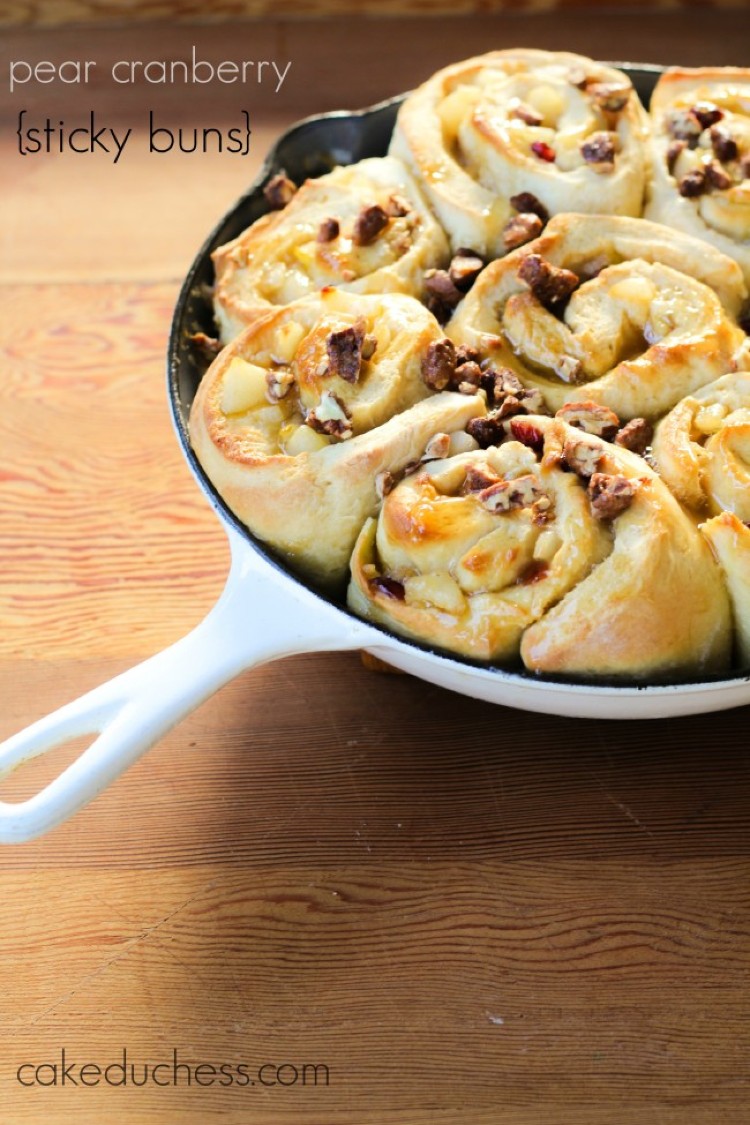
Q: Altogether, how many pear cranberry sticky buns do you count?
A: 7